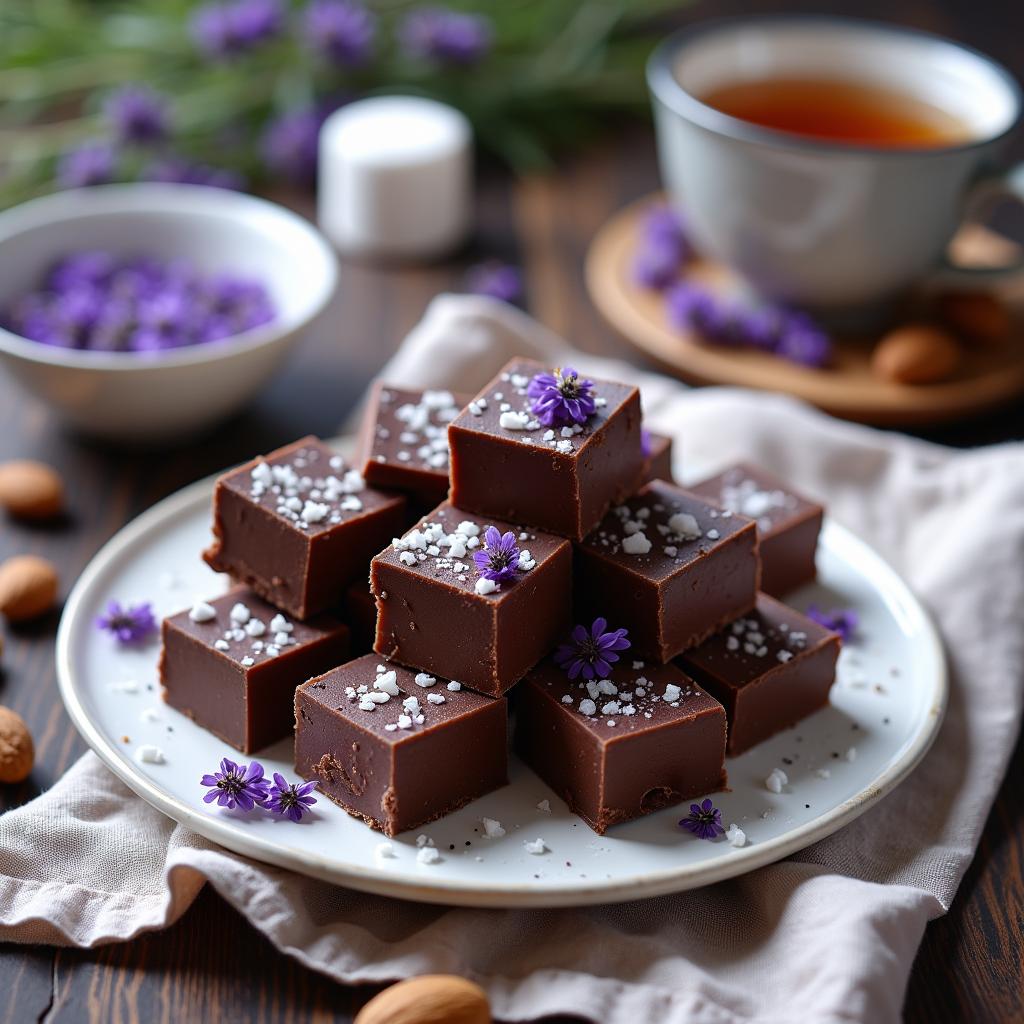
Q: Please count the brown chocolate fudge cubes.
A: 11